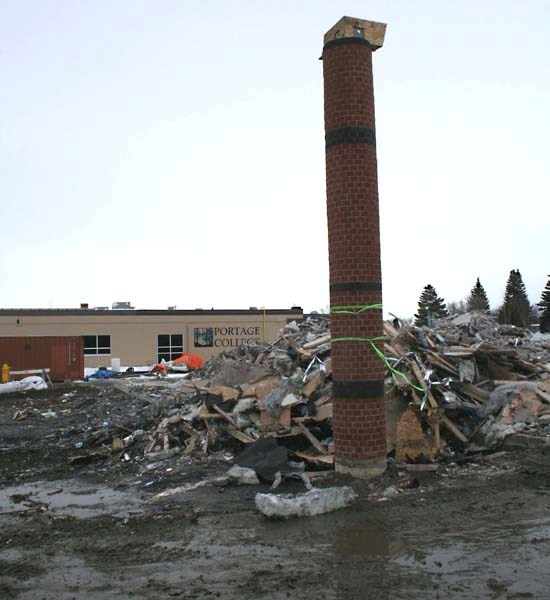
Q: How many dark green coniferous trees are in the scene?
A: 4